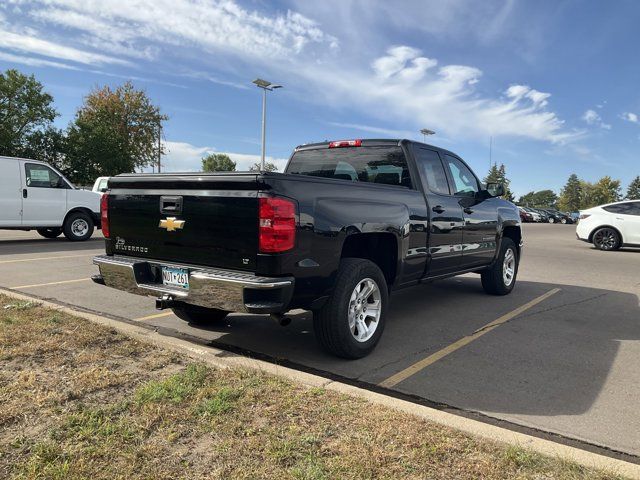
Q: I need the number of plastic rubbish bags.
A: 0